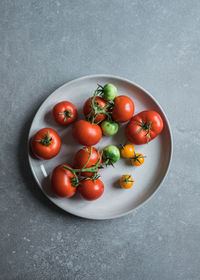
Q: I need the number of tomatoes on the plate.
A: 15